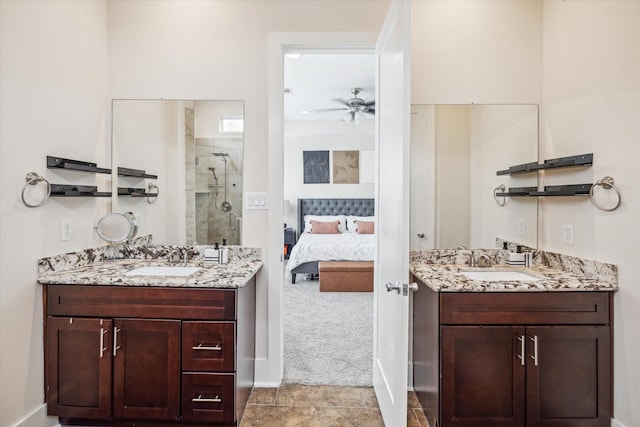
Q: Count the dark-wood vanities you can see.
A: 2